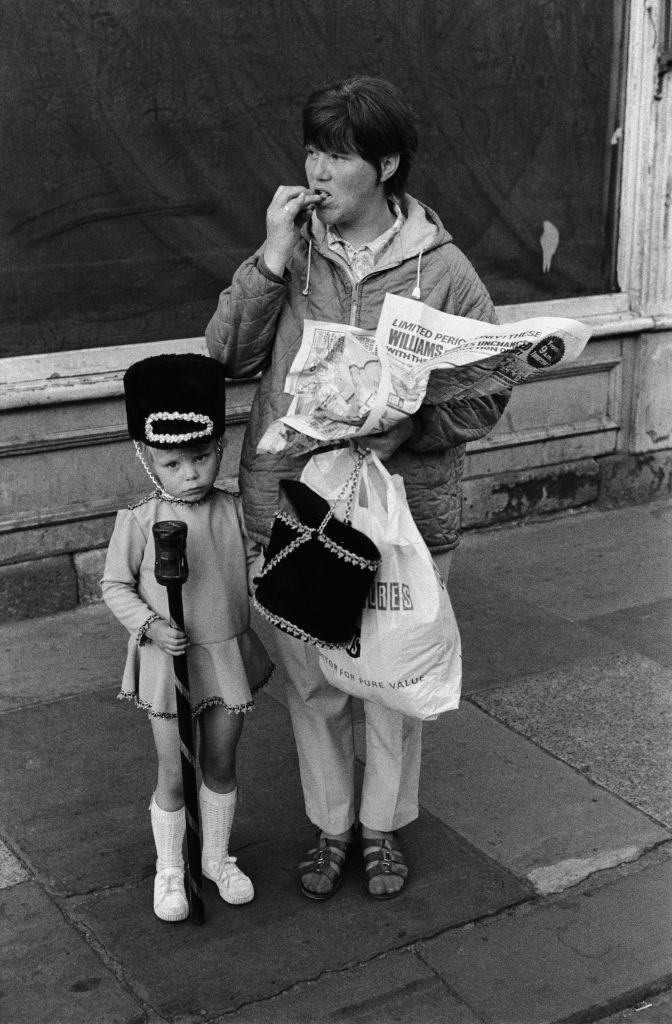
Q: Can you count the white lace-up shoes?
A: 2